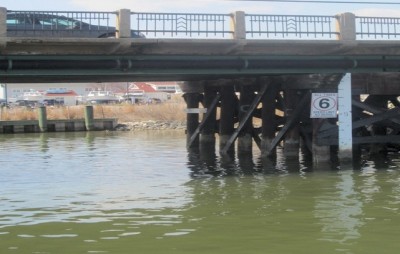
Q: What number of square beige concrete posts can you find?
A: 4